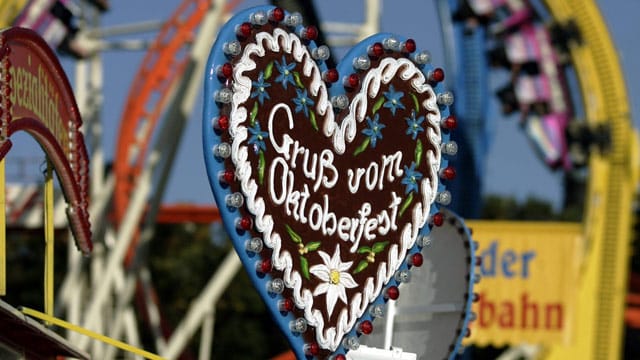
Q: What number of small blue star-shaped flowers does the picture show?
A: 8